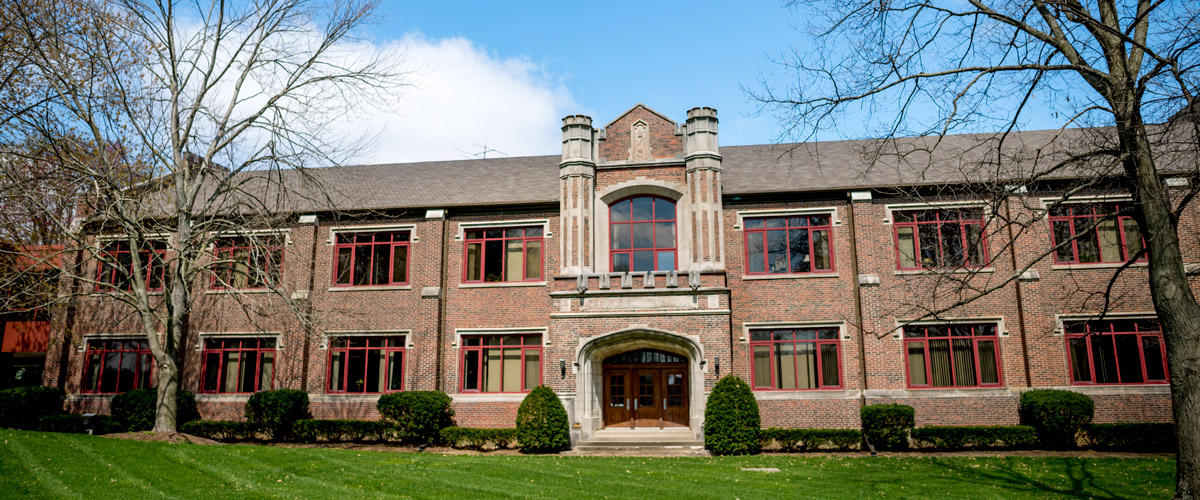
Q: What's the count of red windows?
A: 15